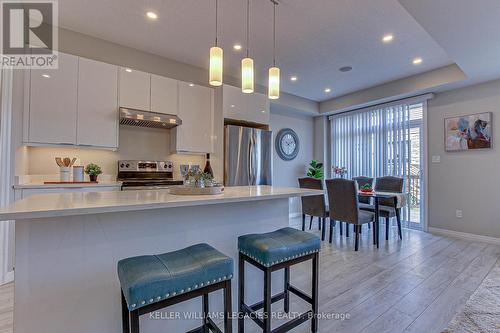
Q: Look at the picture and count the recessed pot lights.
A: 6